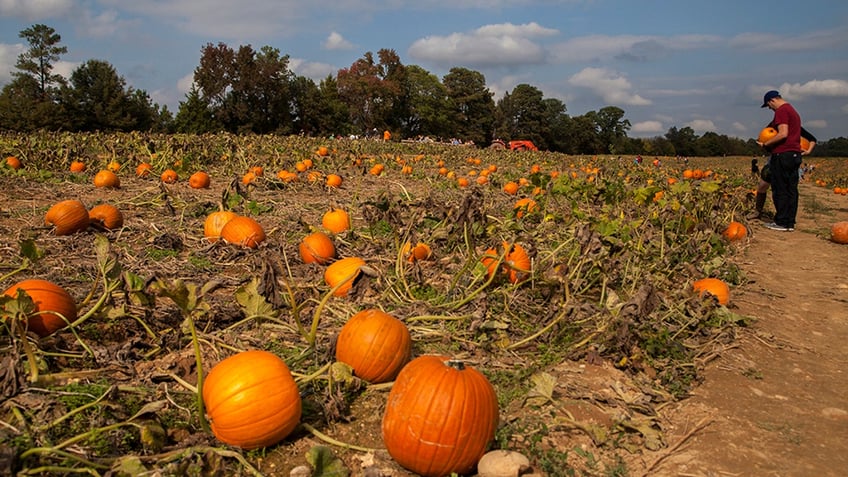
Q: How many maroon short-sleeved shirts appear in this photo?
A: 1